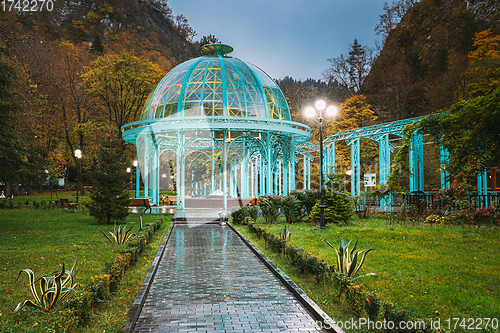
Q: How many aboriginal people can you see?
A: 0